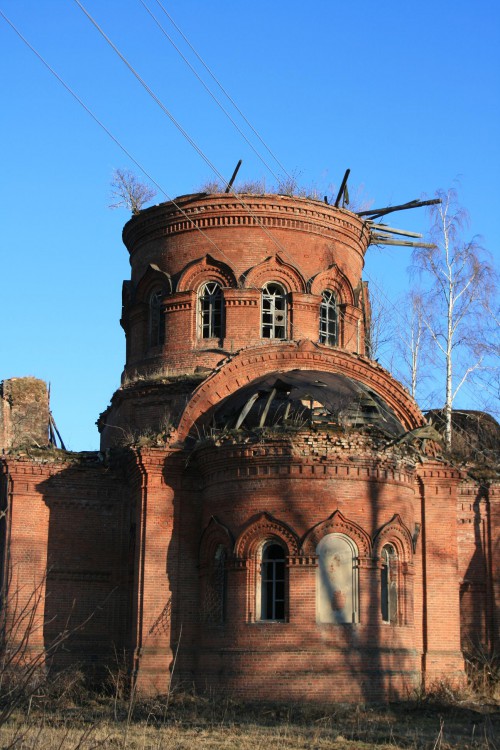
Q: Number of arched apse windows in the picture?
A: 4